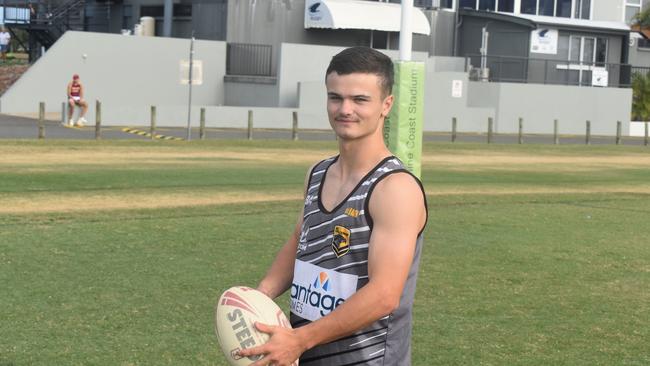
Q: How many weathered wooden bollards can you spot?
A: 13